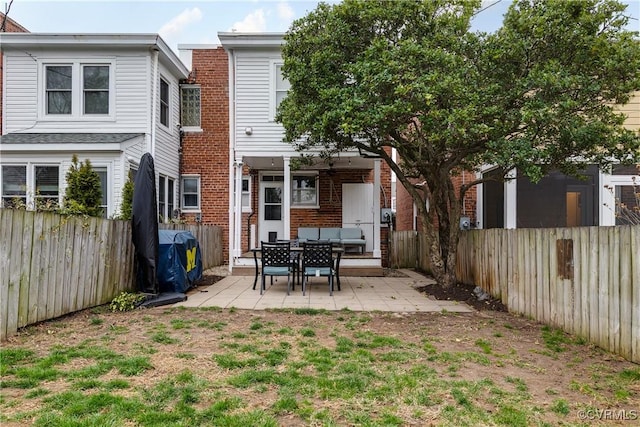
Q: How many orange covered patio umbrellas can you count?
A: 0